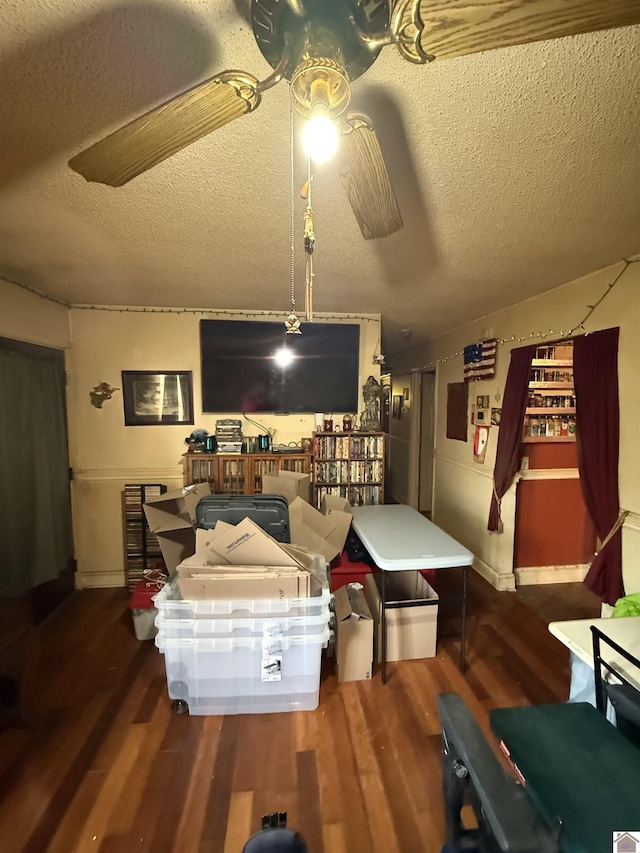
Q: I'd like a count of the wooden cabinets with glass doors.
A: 1